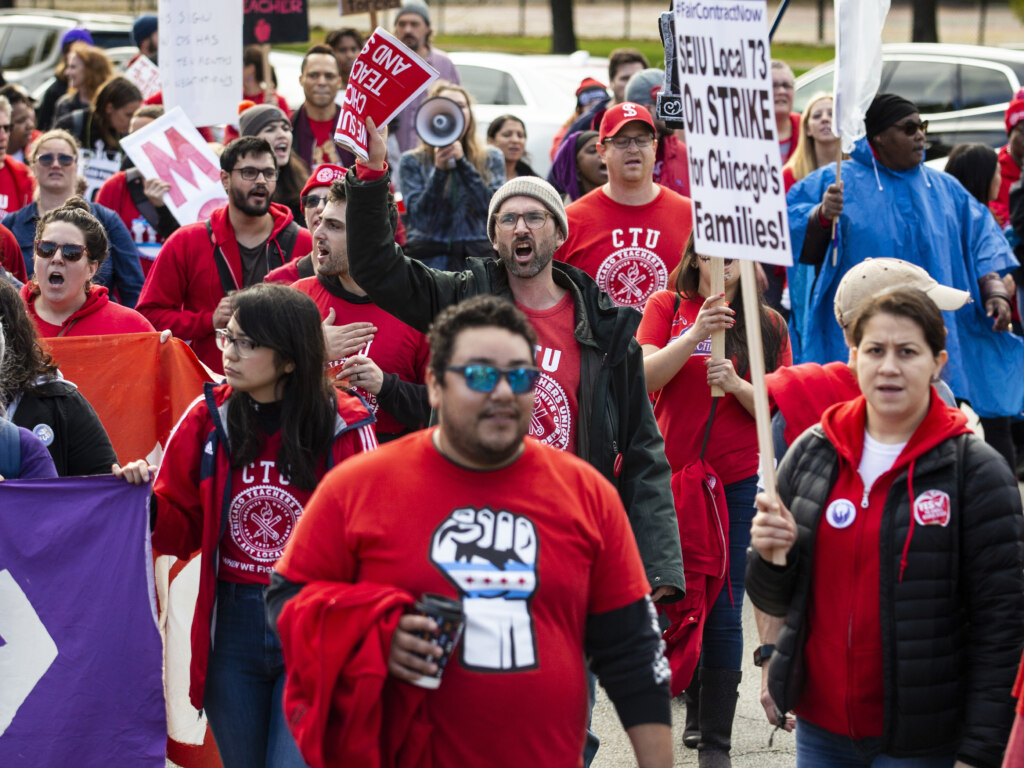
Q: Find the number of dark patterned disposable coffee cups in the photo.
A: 1